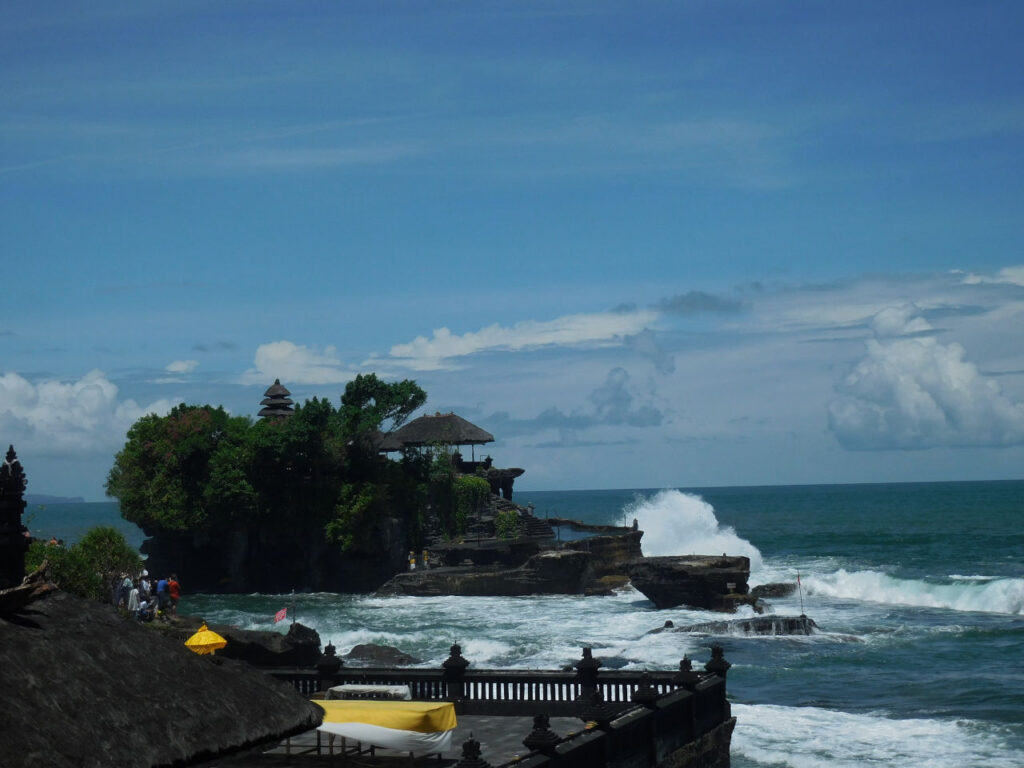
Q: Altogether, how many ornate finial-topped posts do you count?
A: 9